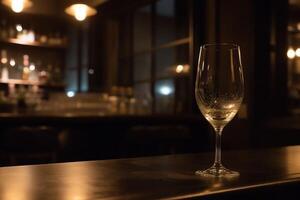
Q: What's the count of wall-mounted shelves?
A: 2